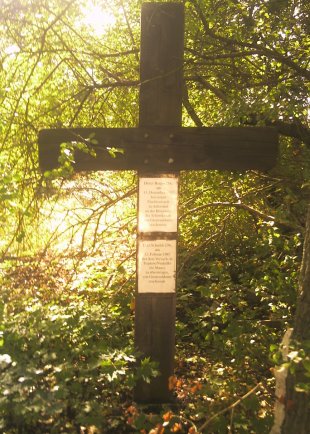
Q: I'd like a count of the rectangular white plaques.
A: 2